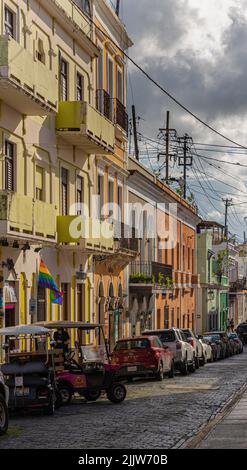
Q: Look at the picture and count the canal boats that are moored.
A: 0